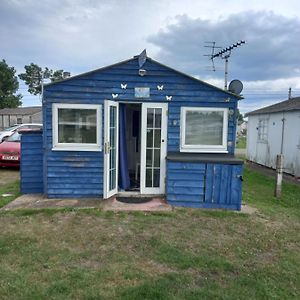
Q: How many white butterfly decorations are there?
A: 4